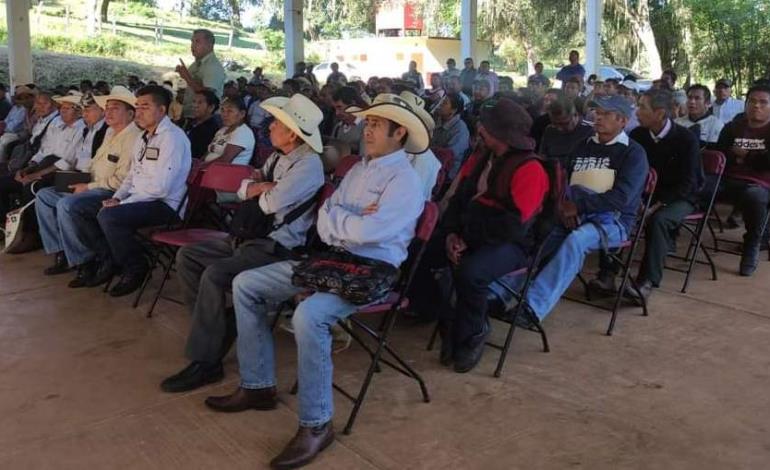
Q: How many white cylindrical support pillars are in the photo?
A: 4